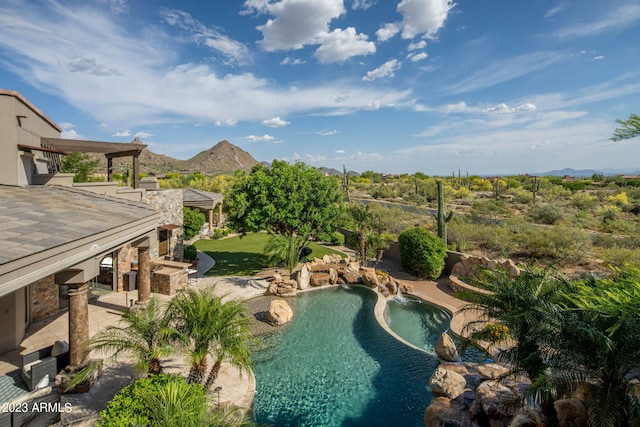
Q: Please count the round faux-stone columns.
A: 4